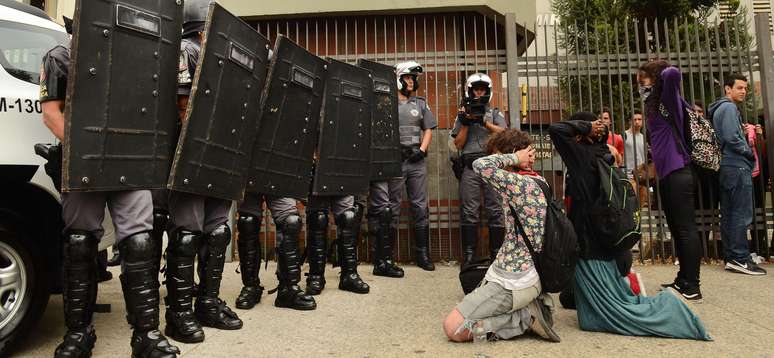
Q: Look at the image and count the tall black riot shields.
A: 5